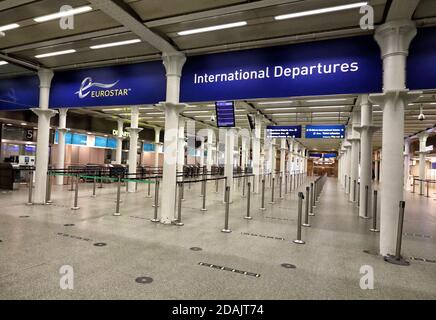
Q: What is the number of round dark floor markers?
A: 6